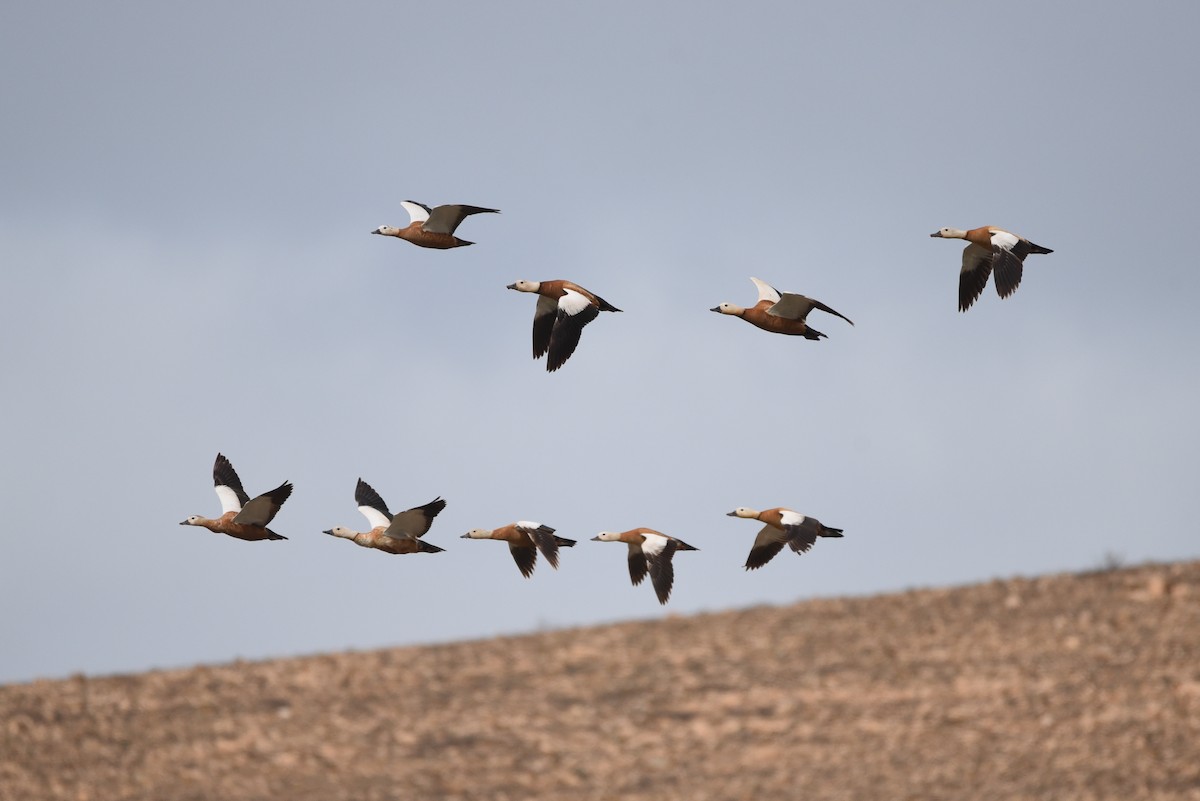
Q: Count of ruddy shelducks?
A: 9